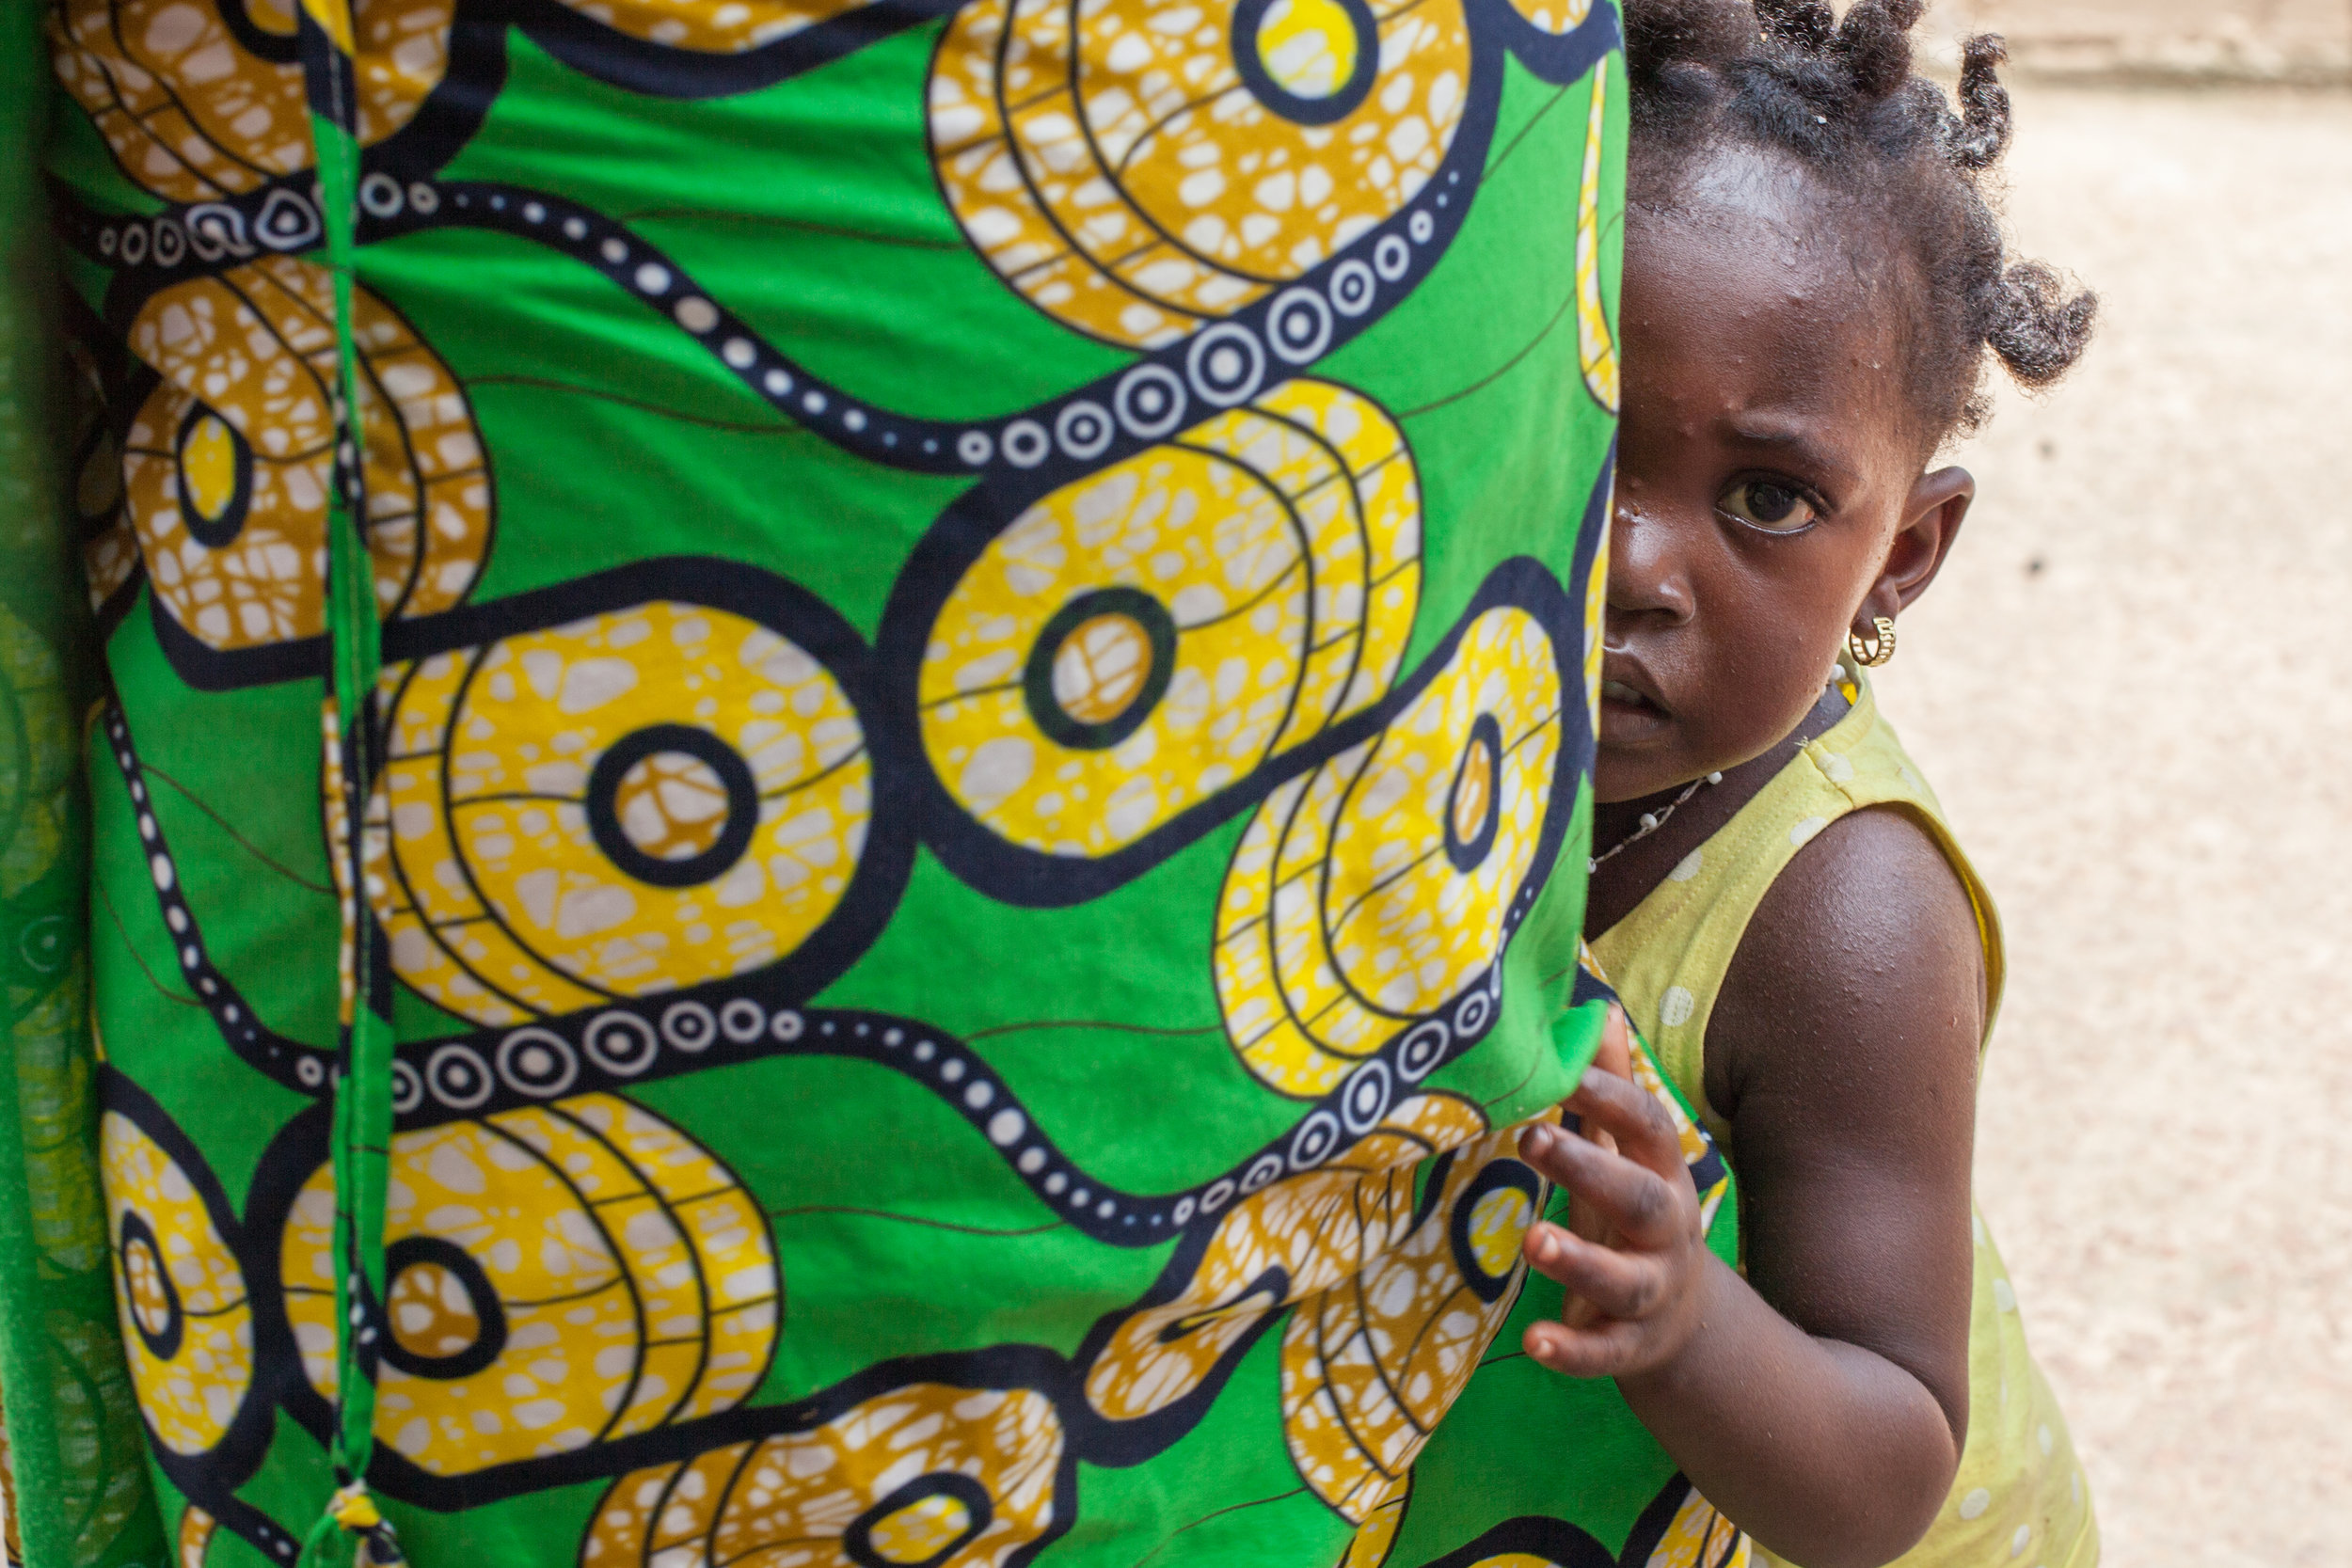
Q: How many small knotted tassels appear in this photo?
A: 1